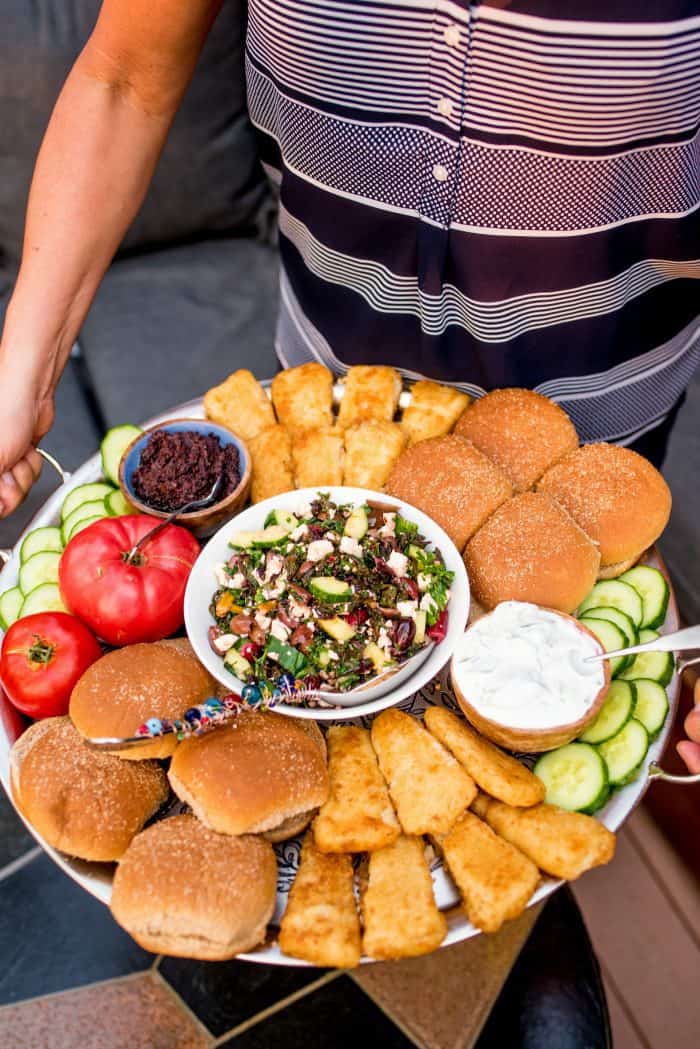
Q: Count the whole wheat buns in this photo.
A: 8